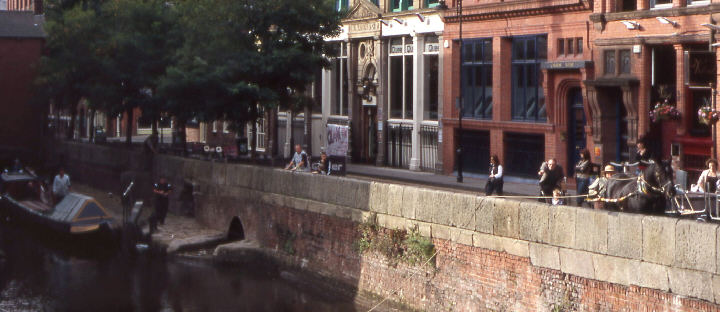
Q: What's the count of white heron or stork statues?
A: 0